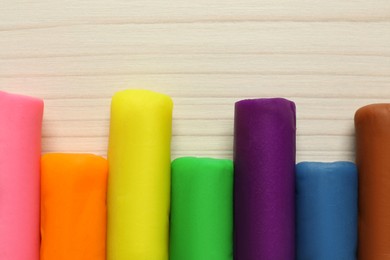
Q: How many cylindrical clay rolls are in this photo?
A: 7